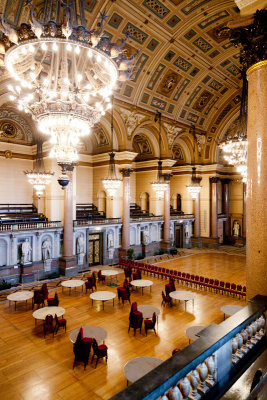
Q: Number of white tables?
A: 12